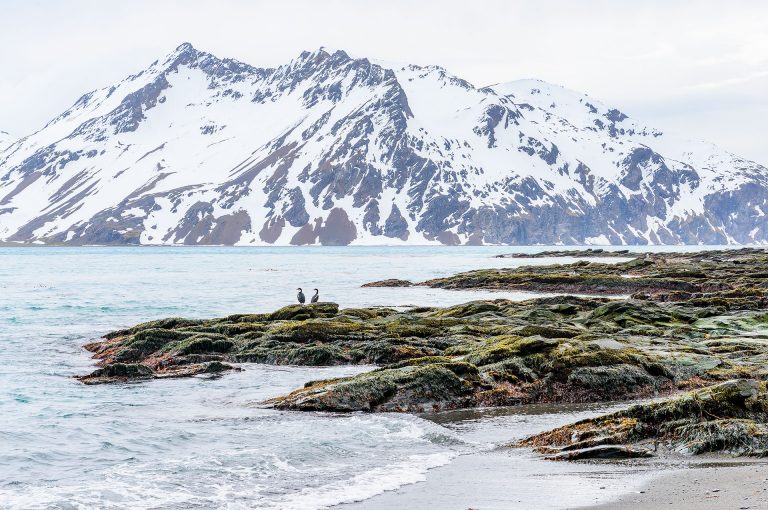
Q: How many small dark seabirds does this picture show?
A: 2